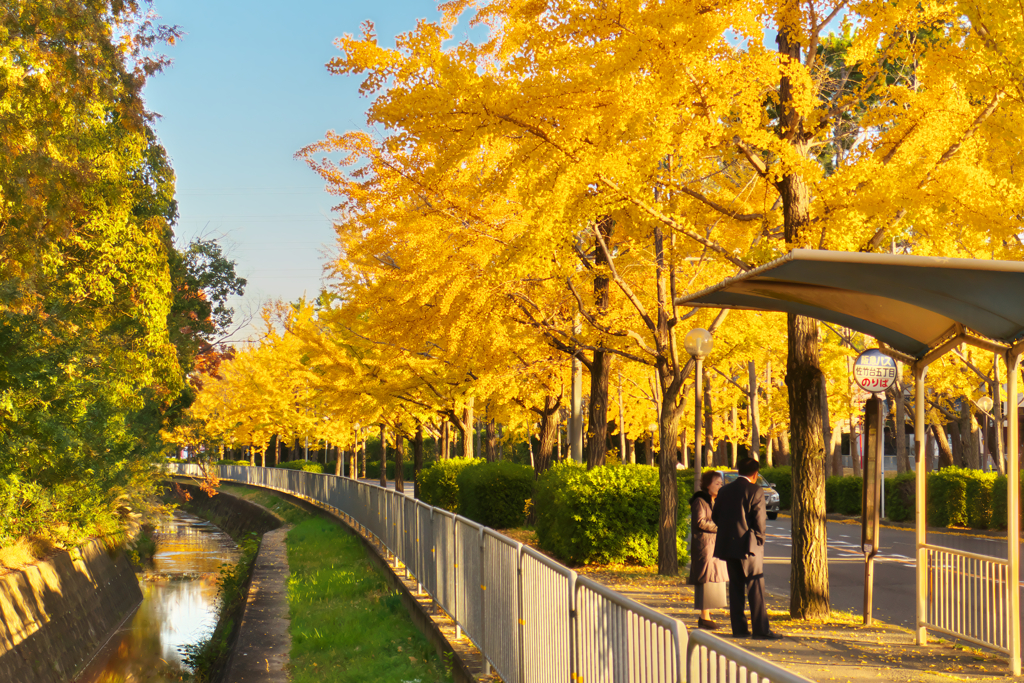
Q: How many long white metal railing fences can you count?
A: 1